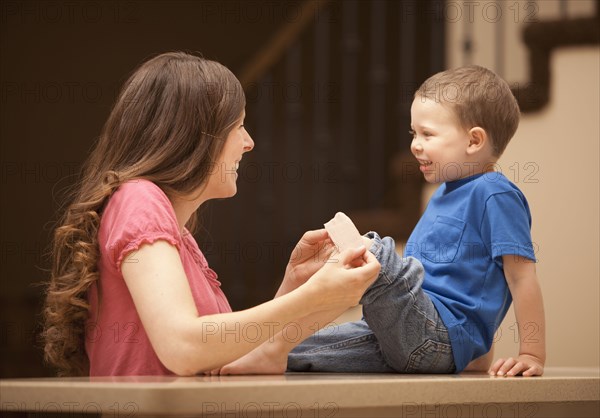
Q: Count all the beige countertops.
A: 1